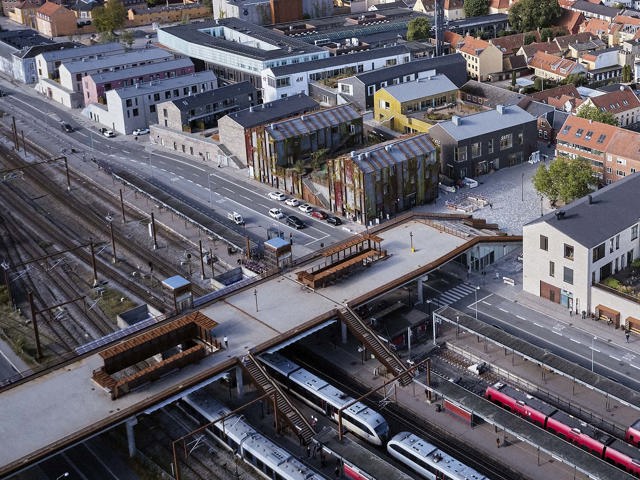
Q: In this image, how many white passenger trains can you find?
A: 3